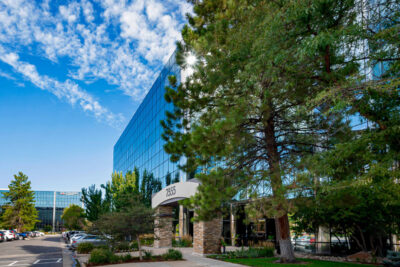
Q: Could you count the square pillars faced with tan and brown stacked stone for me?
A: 2